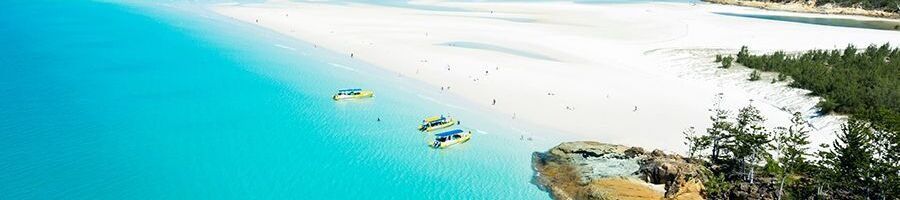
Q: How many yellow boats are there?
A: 3